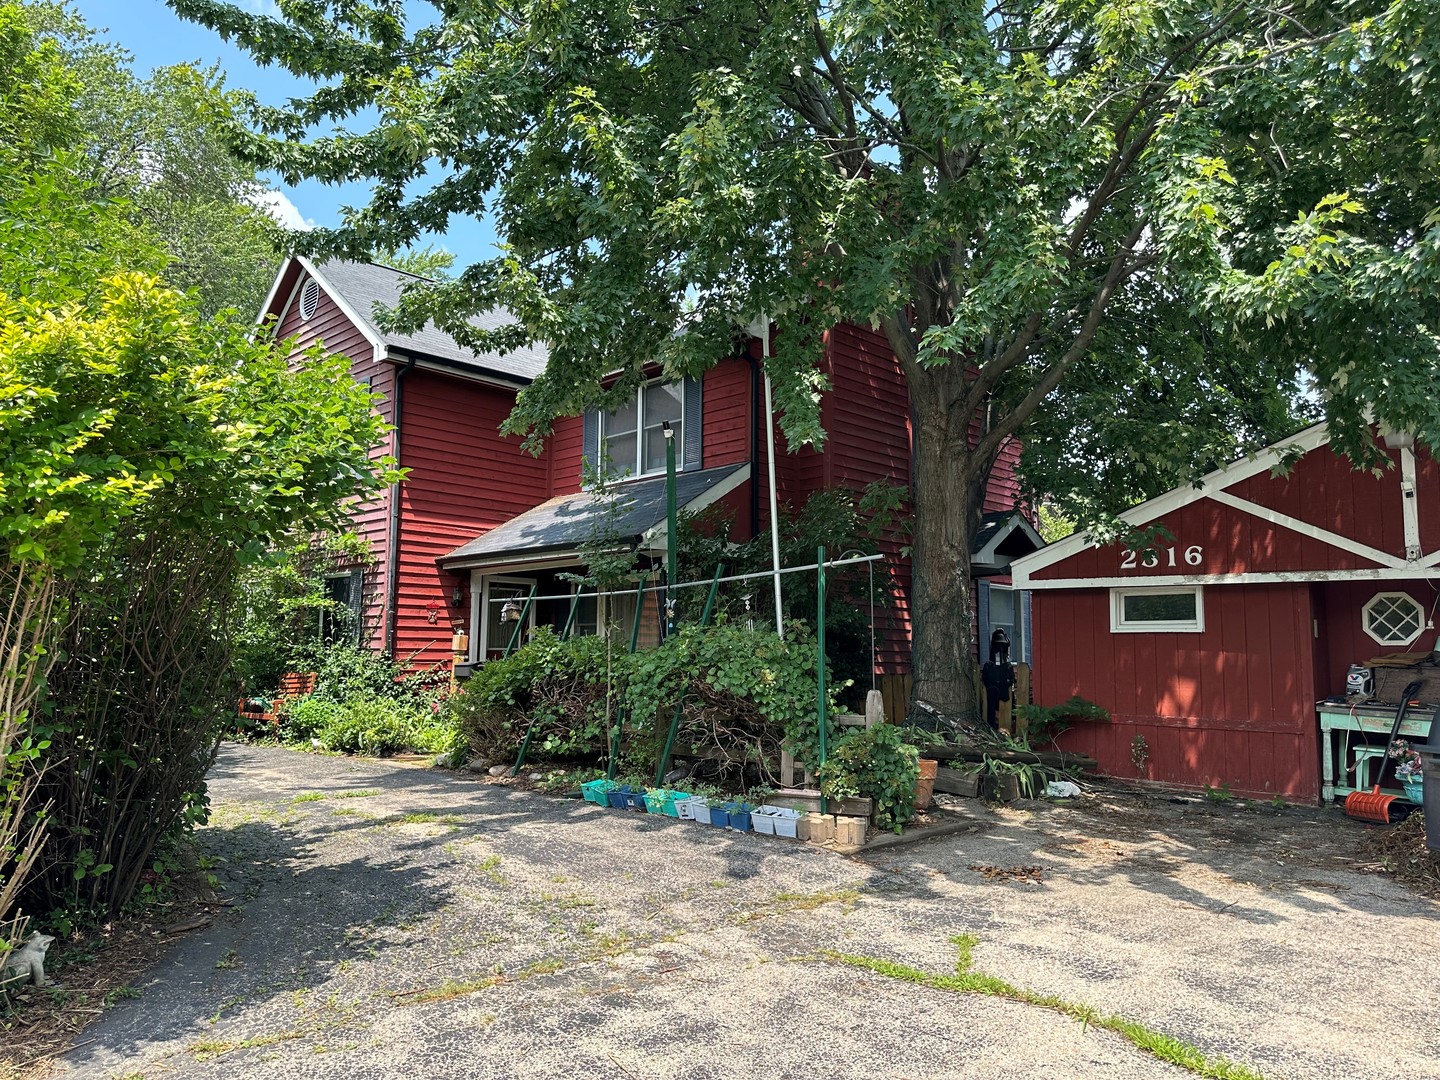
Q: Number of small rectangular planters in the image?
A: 12